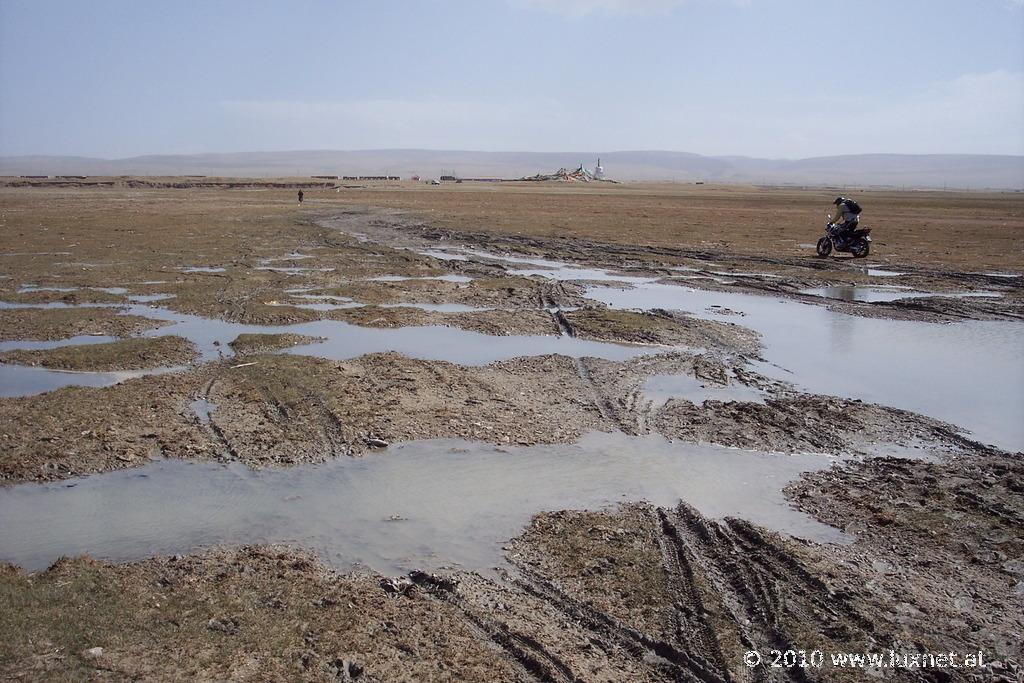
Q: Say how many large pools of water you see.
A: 3